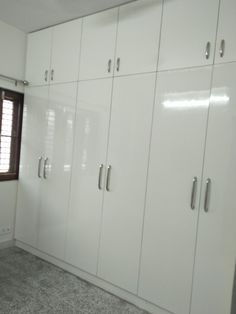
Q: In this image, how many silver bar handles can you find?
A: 12